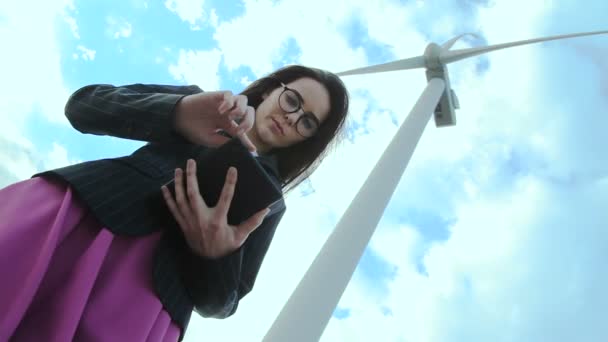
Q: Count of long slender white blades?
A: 3